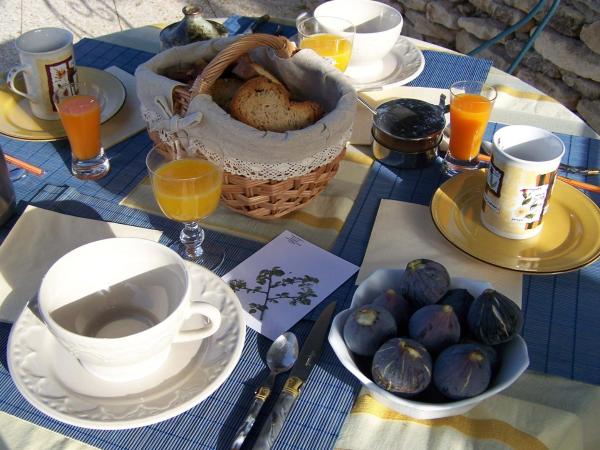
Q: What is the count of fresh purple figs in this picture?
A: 9